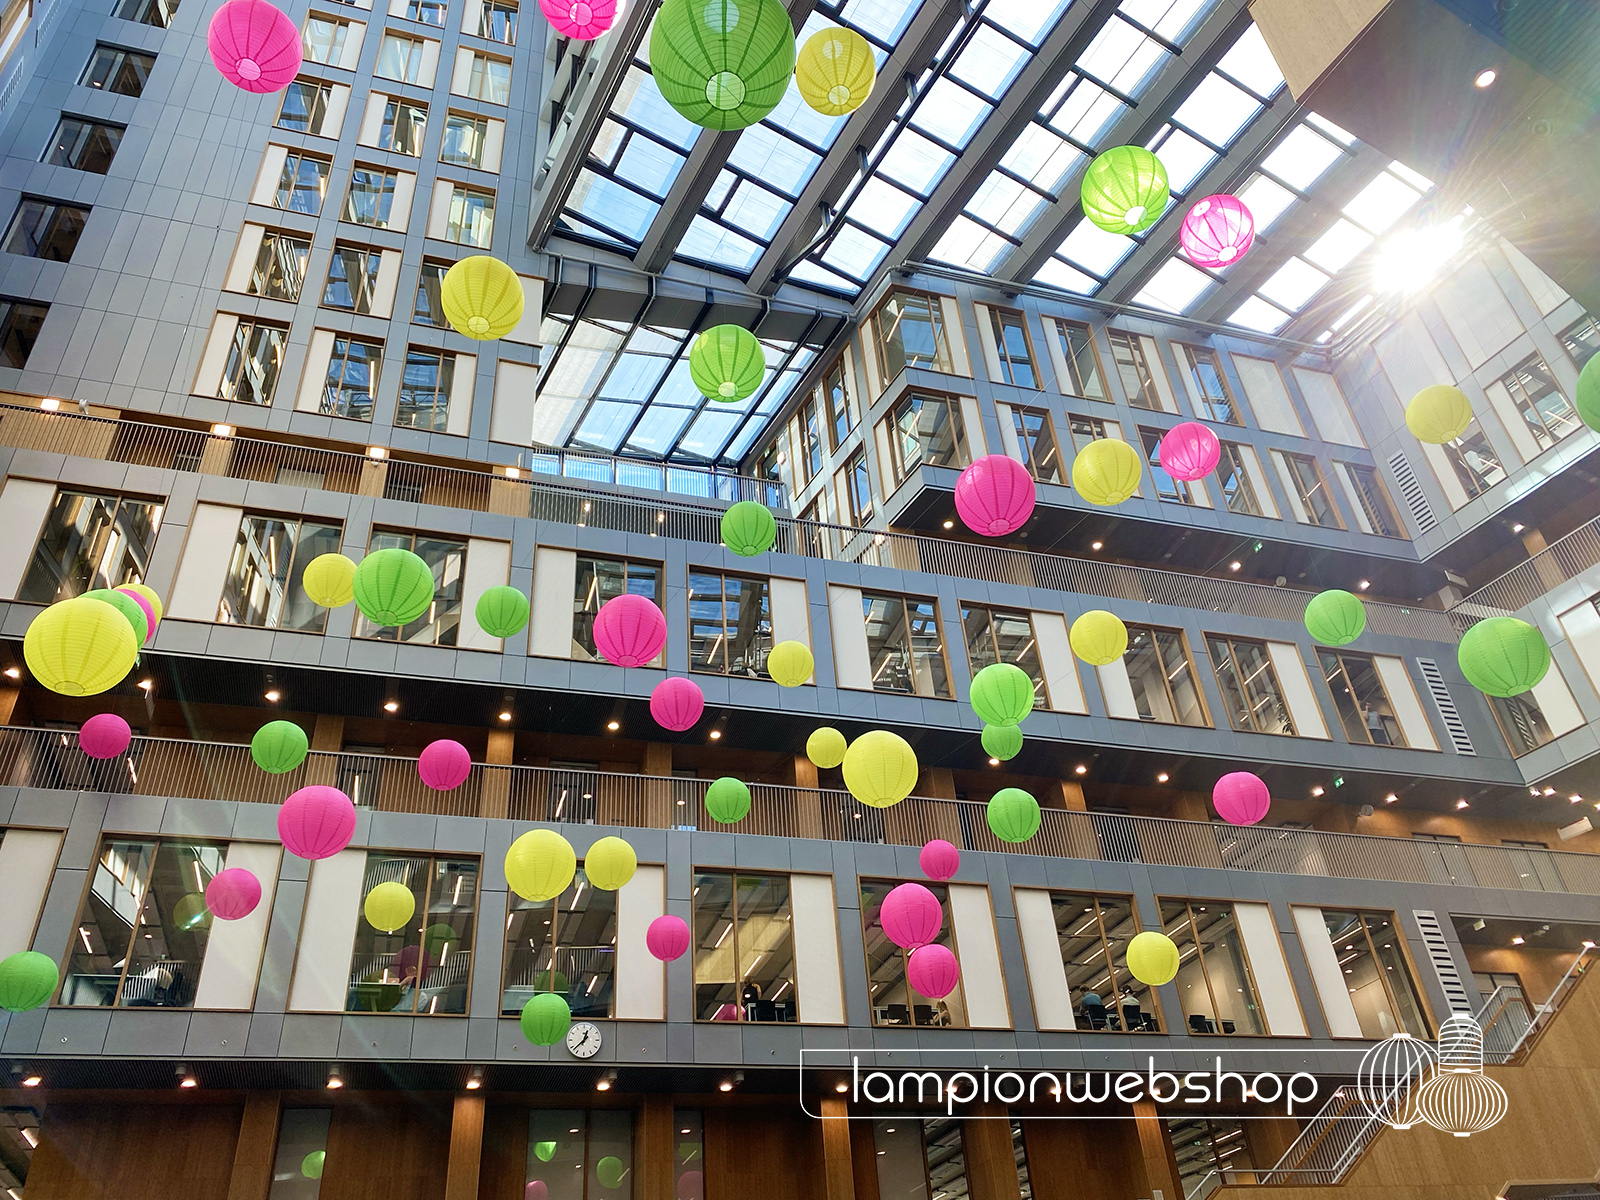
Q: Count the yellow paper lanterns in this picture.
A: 15